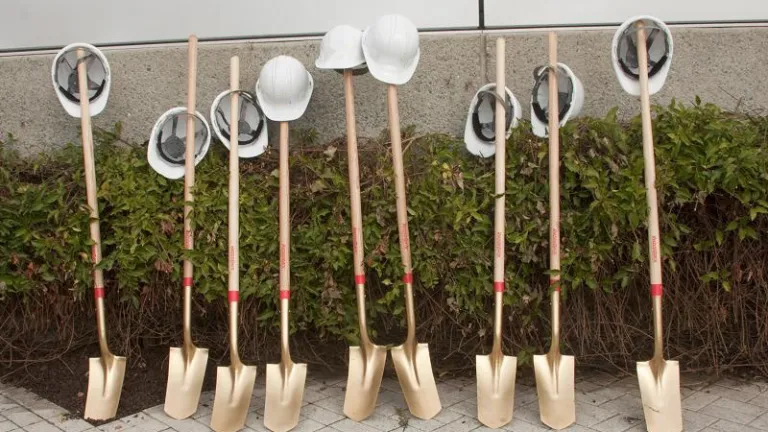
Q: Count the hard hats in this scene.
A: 9